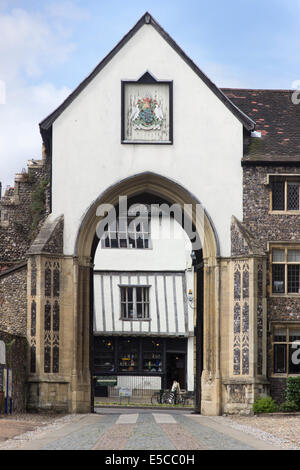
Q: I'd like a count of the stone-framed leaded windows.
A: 3